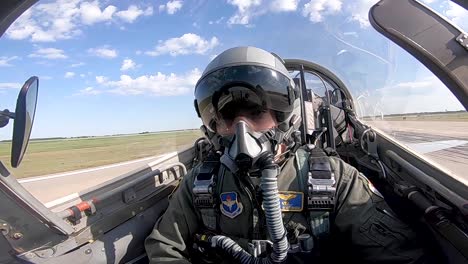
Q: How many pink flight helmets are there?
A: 0